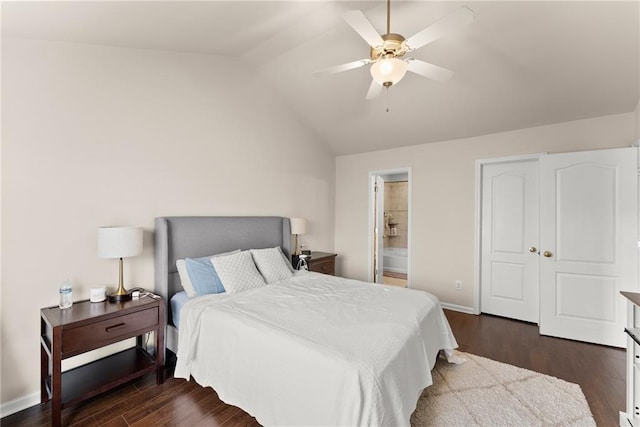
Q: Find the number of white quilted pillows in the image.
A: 2